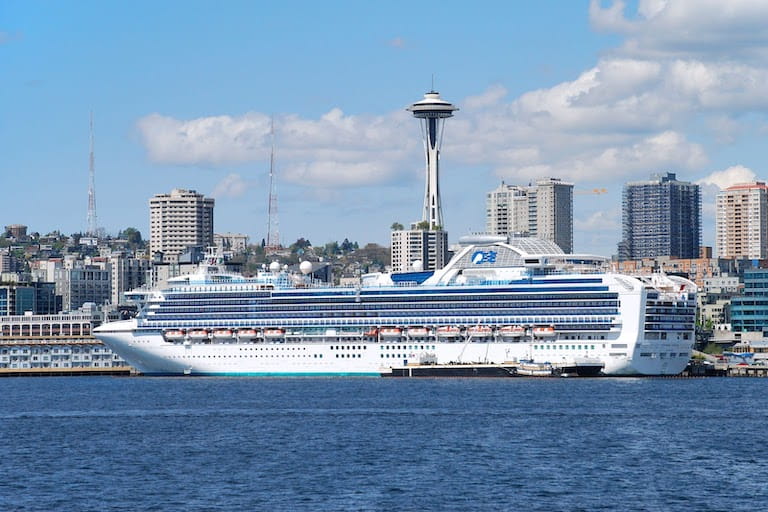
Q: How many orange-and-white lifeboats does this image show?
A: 11